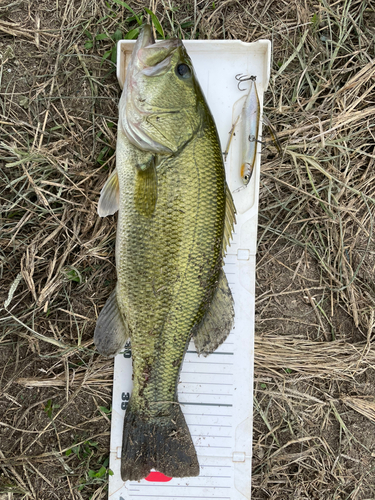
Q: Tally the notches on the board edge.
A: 1